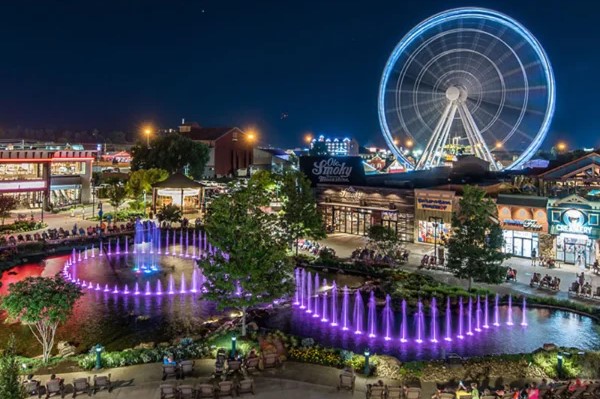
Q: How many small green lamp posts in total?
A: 4